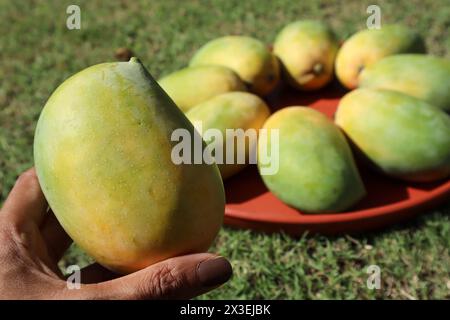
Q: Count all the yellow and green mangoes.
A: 9